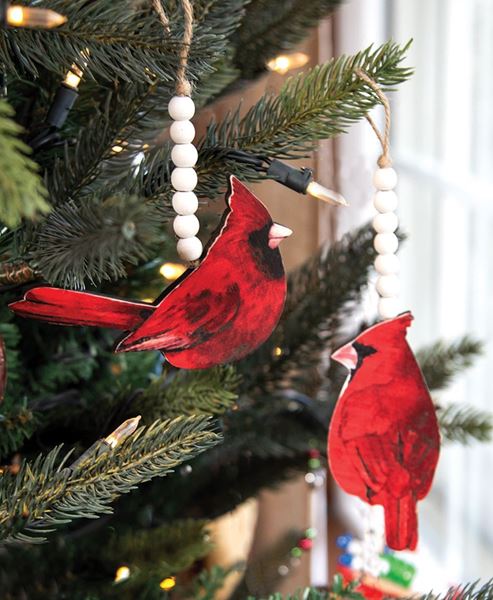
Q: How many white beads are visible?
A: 14